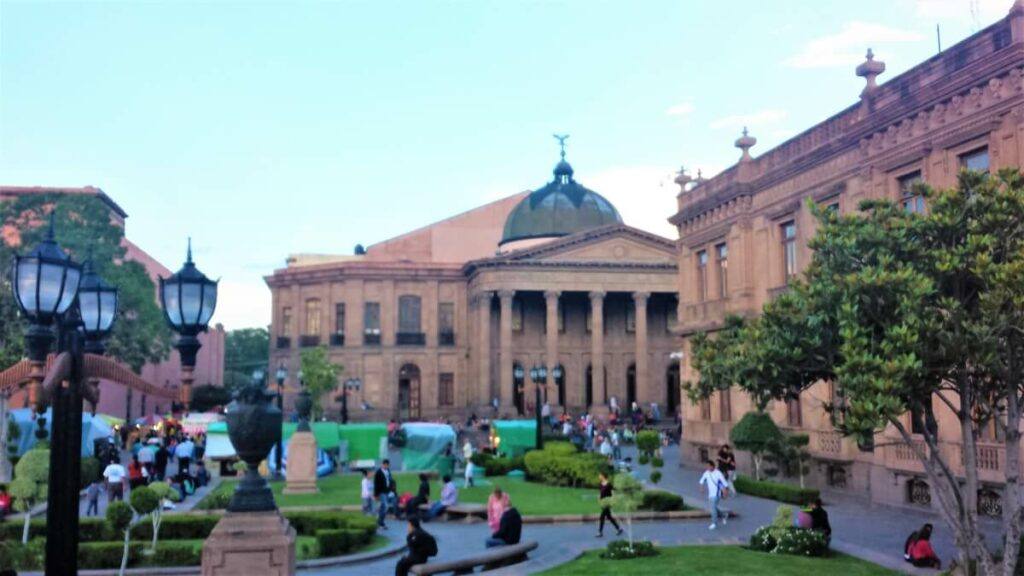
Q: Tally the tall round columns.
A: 5